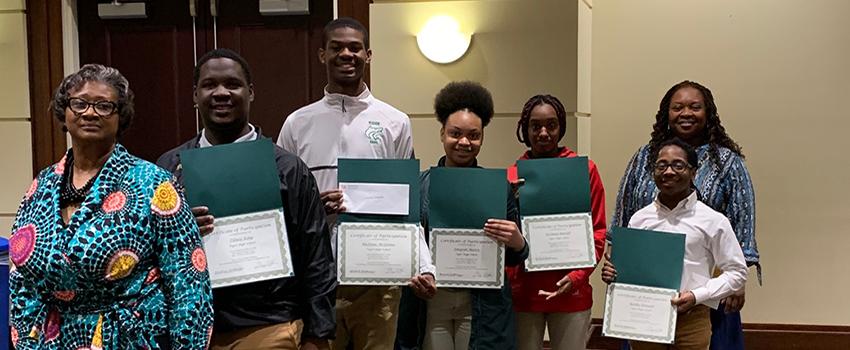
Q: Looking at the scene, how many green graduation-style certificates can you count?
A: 5